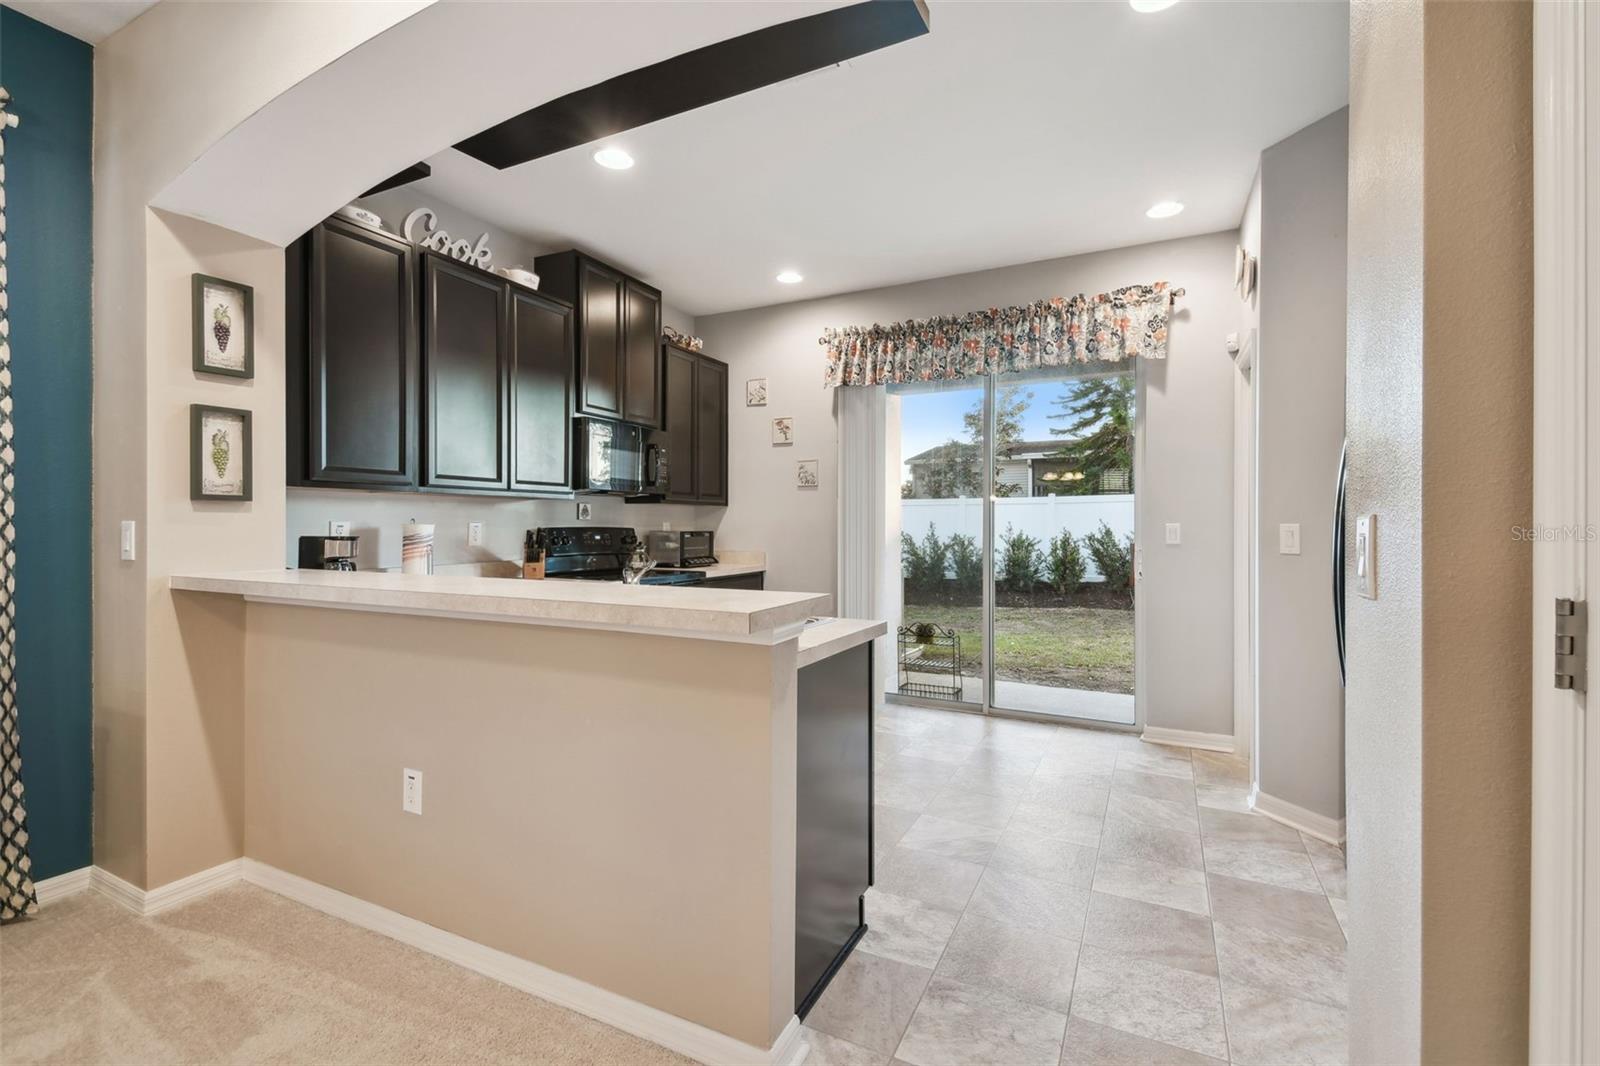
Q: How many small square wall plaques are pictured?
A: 3